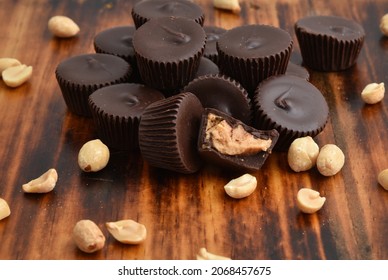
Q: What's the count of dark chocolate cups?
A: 14